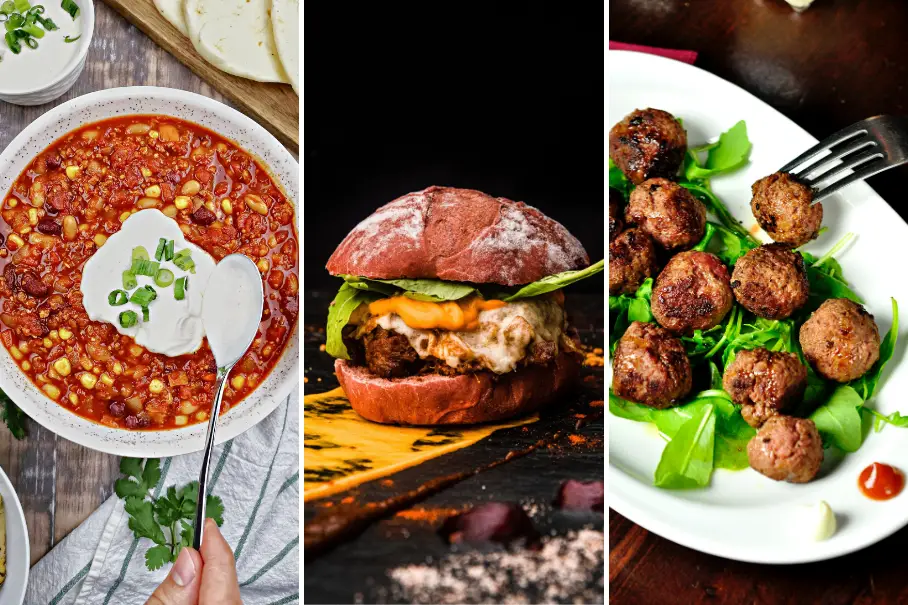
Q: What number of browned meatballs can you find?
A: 11